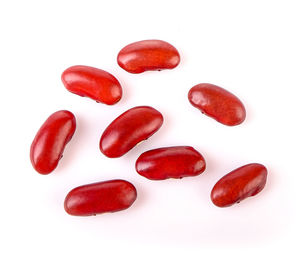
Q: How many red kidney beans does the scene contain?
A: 8